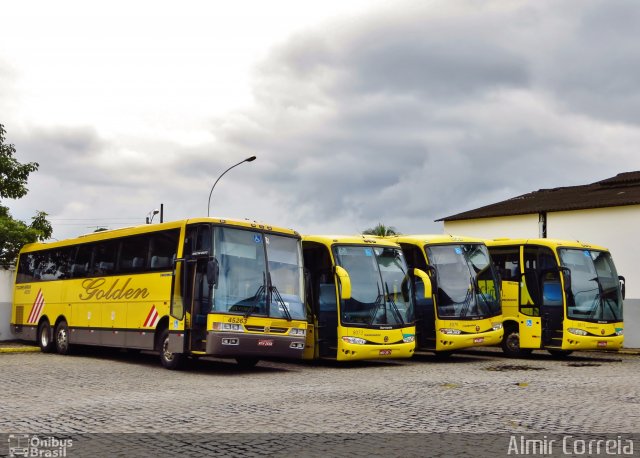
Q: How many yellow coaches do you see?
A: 4